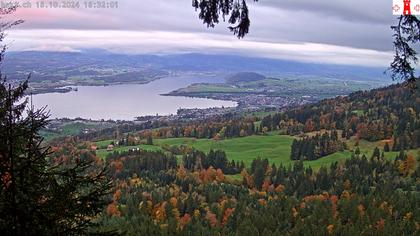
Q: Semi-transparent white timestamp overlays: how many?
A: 1